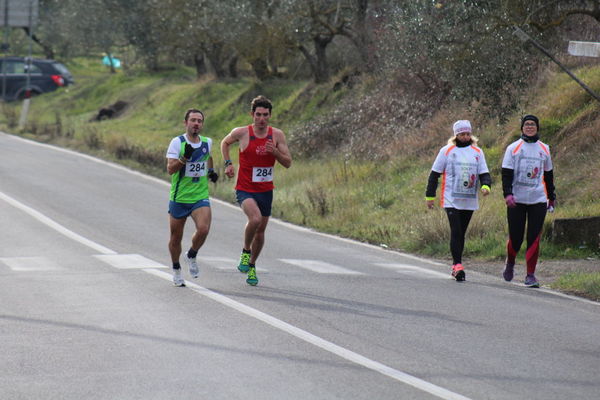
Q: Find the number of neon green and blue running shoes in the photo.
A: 2